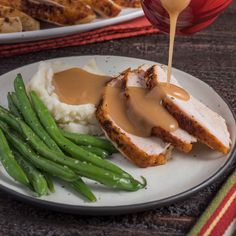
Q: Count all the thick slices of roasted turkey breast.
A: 3